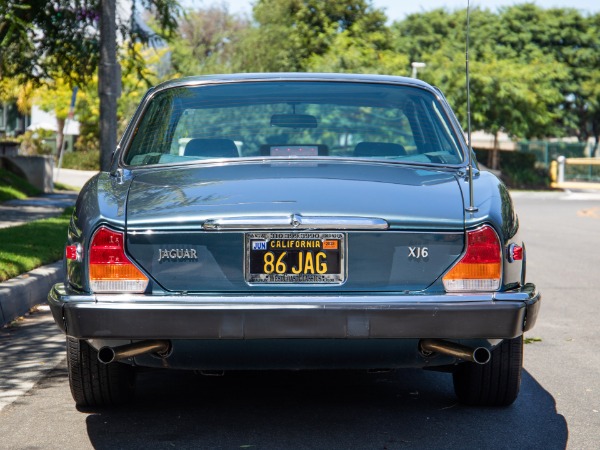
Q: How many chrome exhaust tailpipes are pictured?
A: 2